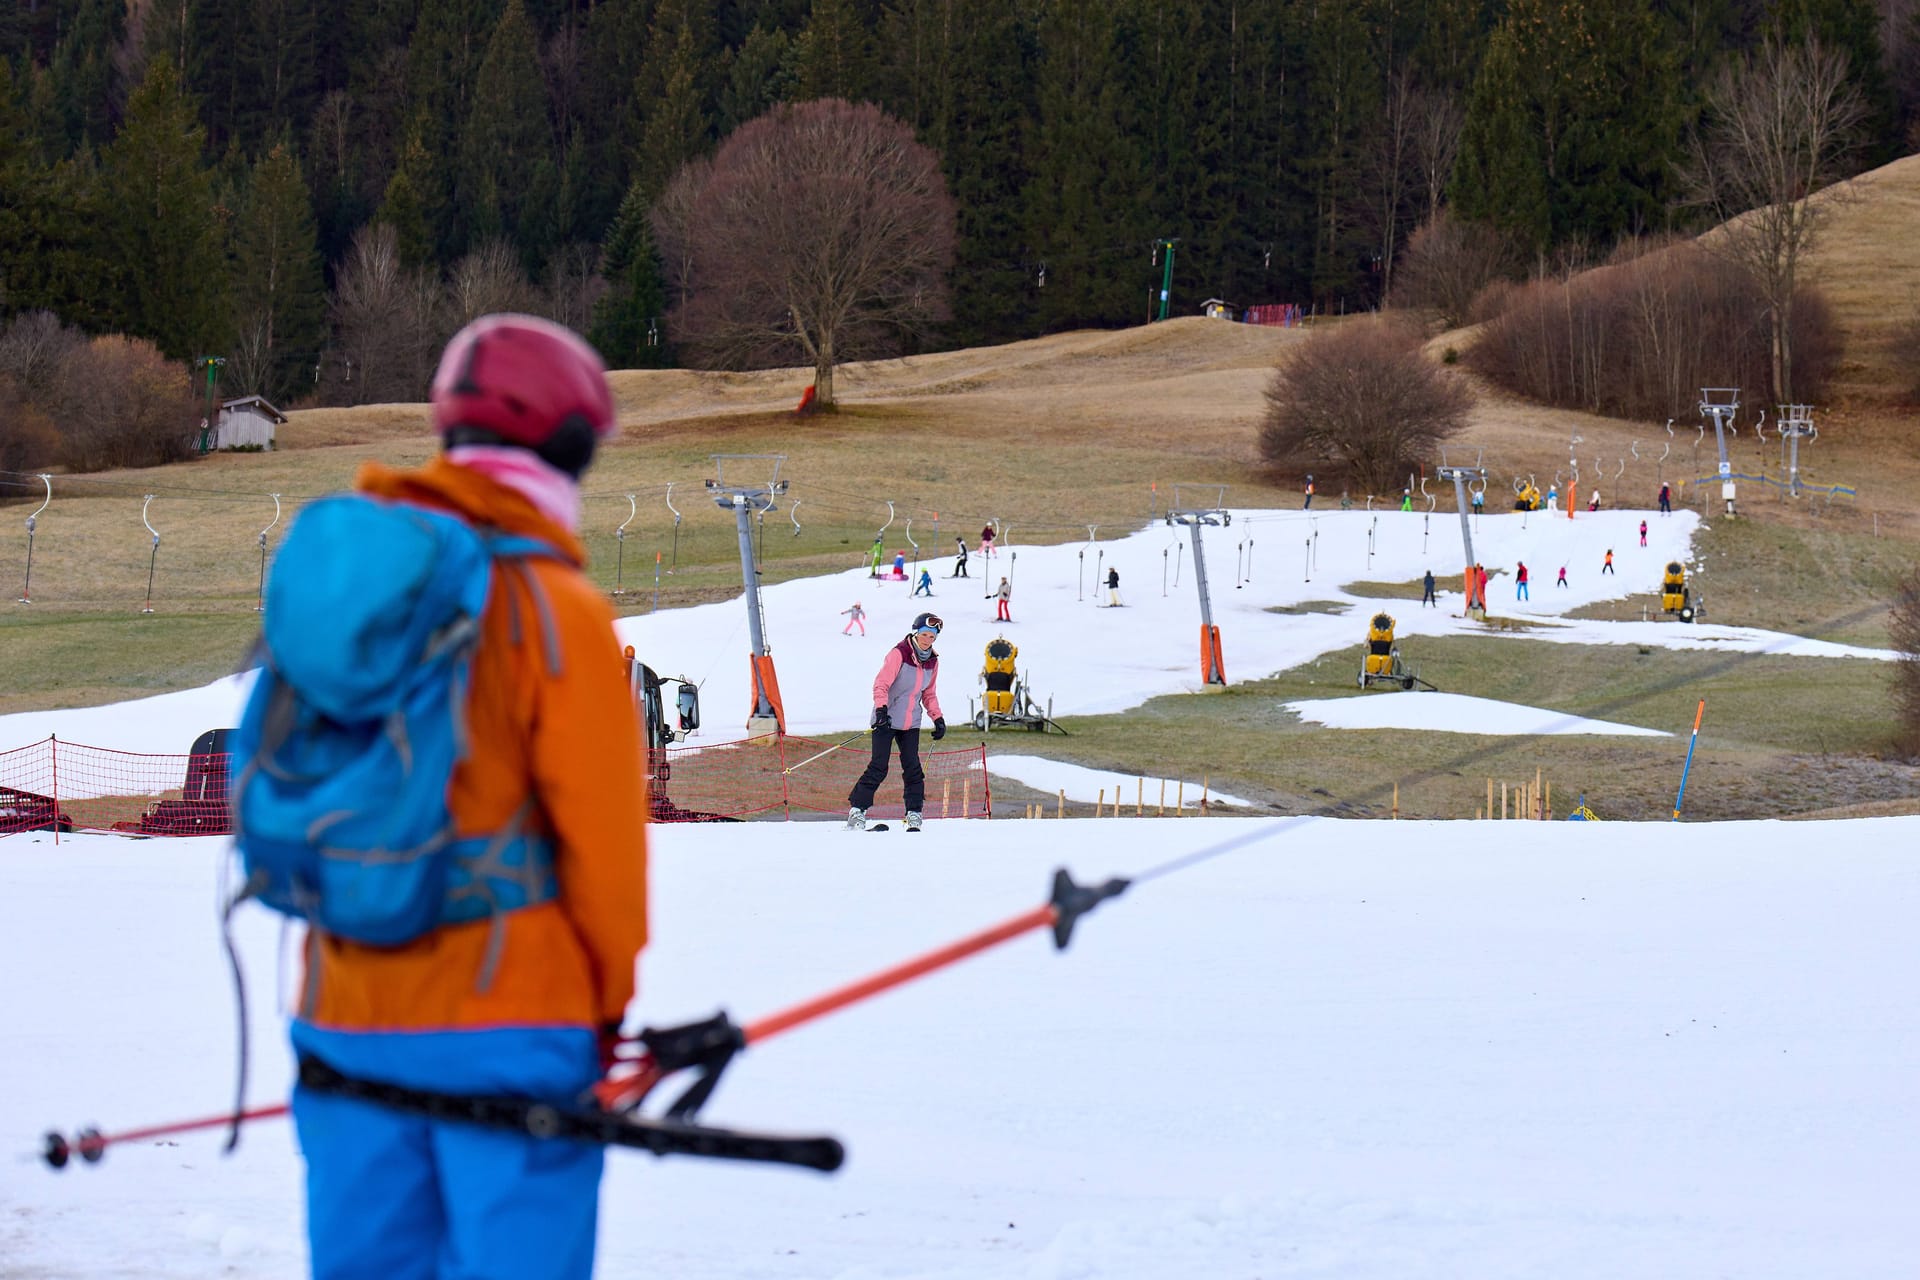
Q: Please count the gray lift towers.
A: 5